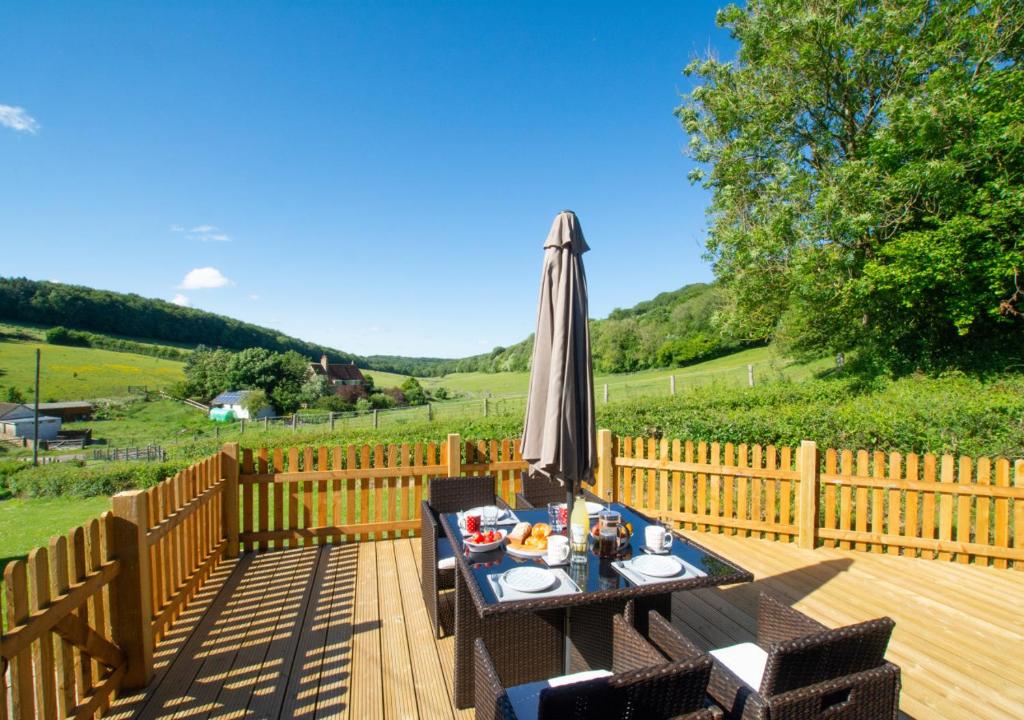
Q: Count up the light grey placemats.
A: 4